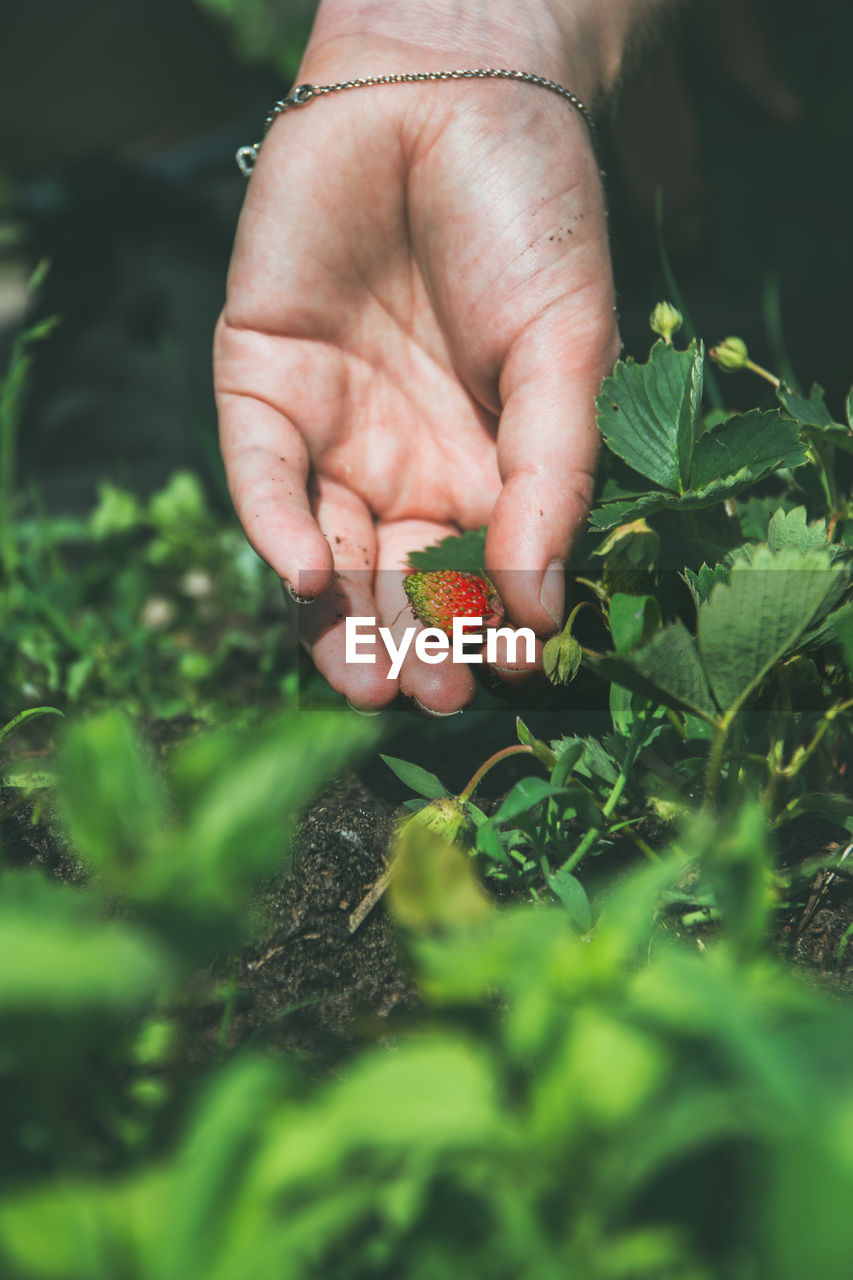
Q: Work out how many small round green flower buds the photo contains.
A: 3